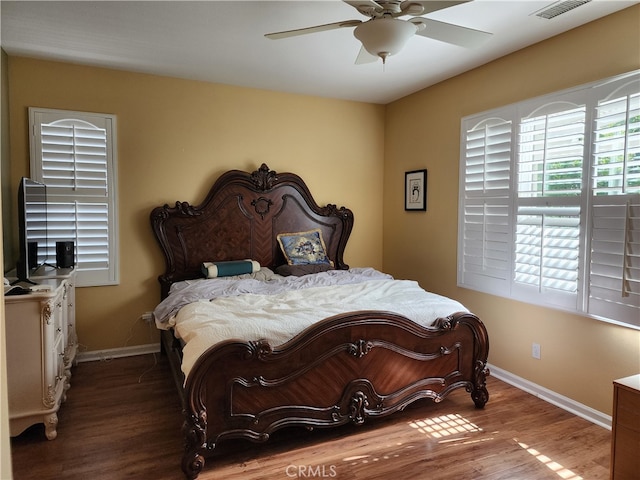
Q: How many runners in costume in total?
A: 0